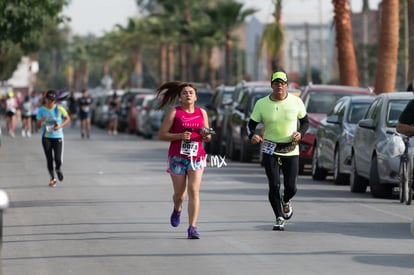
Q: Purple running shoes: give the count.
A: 2